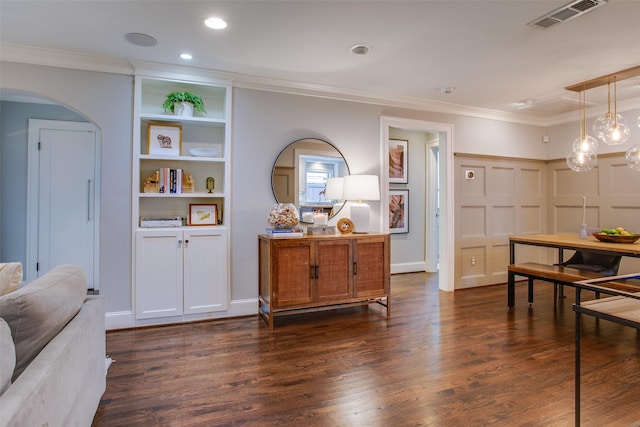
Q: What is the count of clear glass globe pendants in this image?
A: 5